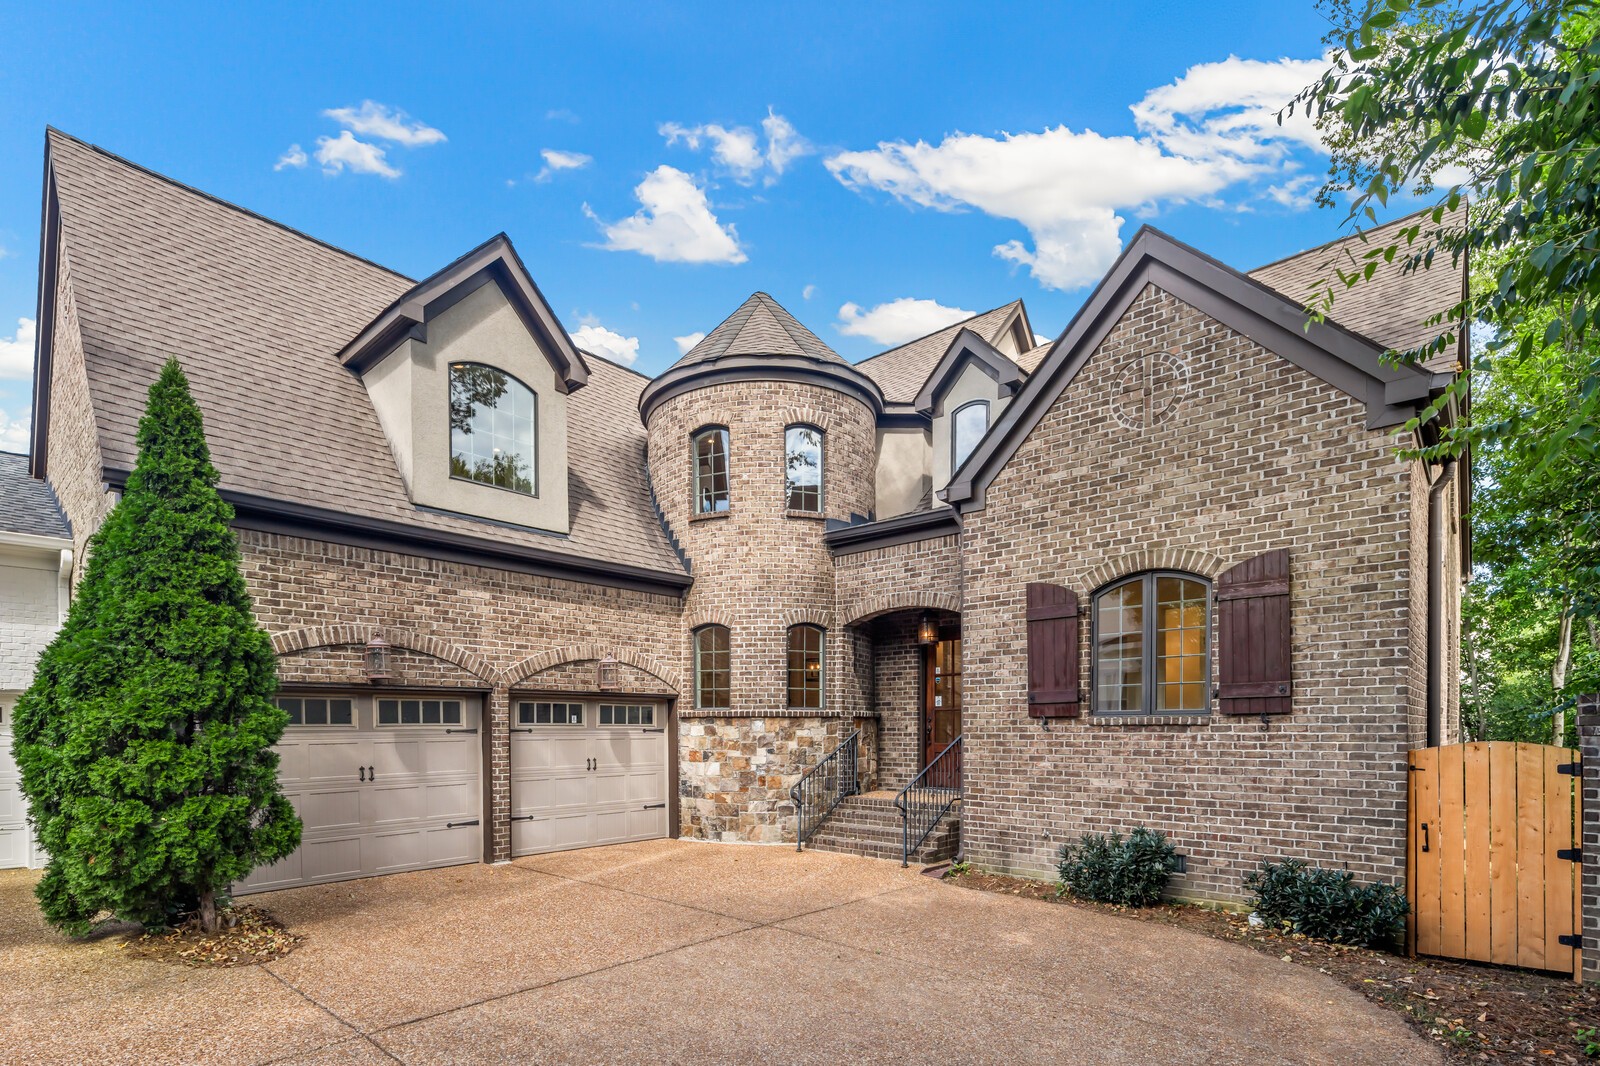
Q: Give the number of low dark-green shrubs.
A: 2